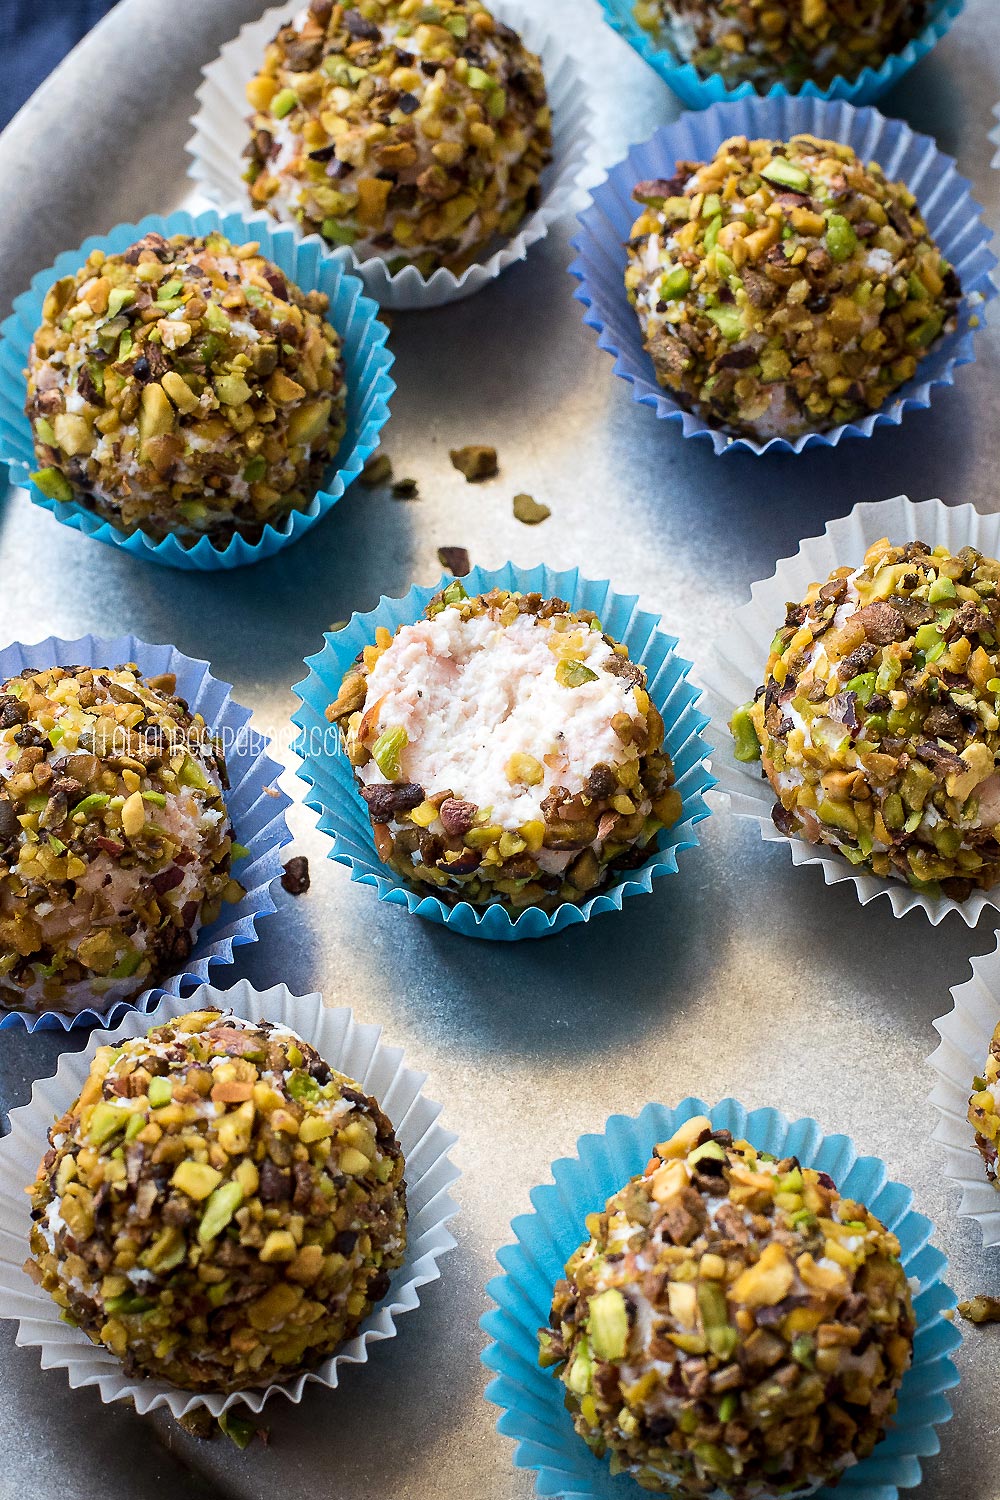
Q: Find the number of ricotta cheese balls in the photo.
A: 10